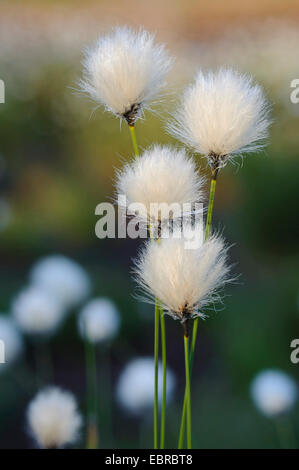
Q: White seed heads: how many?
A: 11